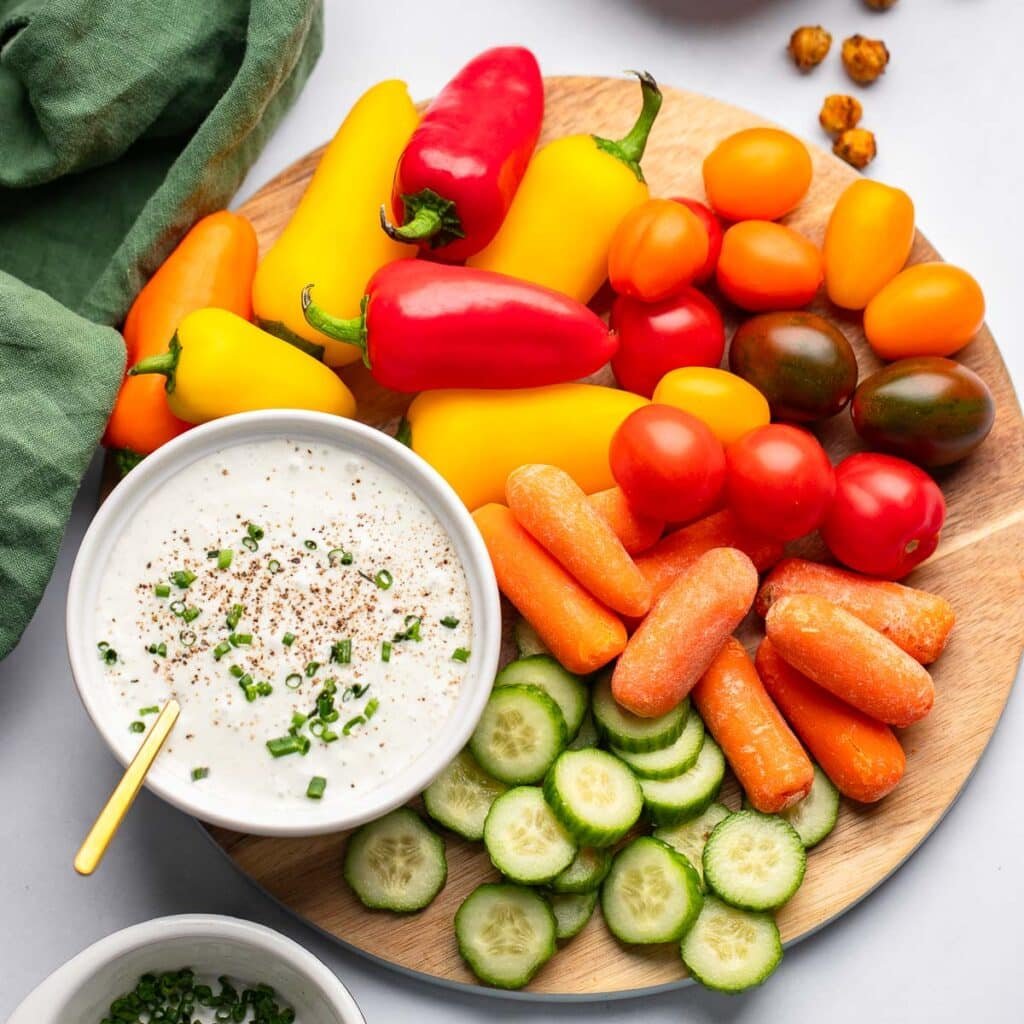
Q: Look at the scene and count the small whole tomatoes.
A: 13